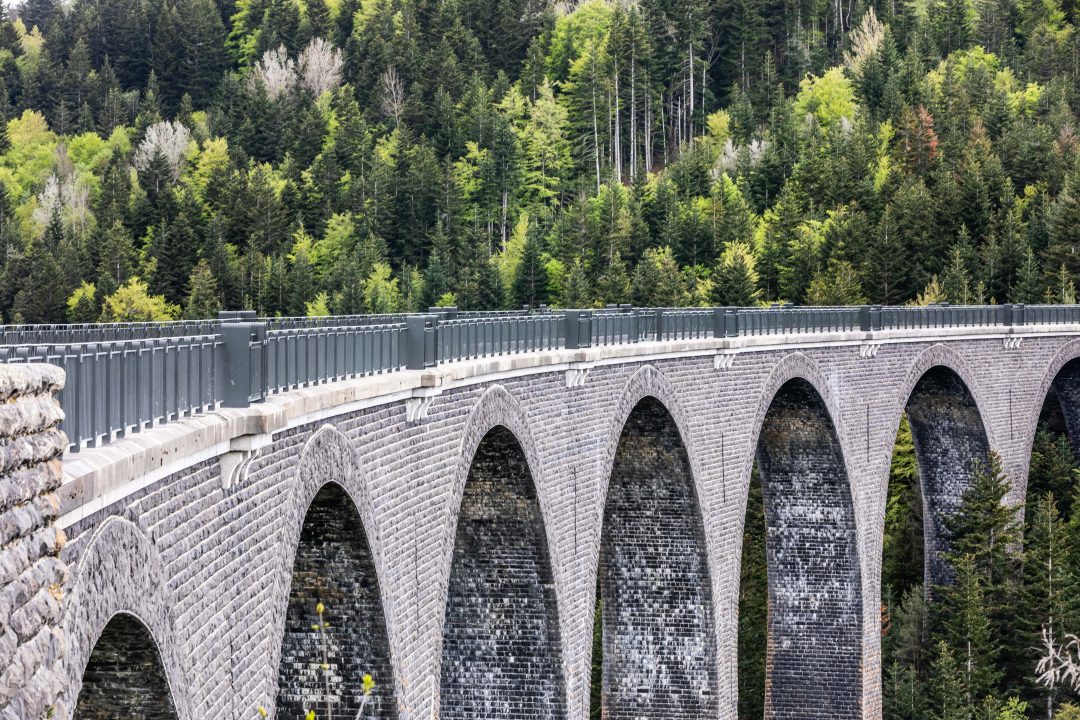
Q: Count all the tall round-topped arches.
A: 7